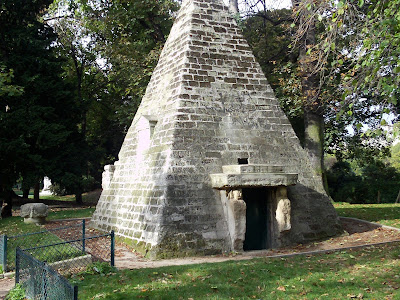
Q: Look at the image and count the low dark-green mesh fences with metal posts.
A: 2